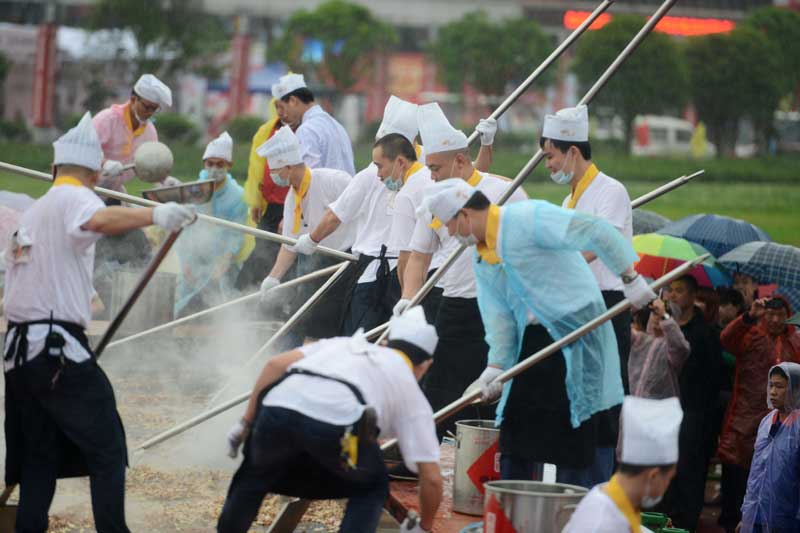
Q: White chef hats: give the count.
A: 11